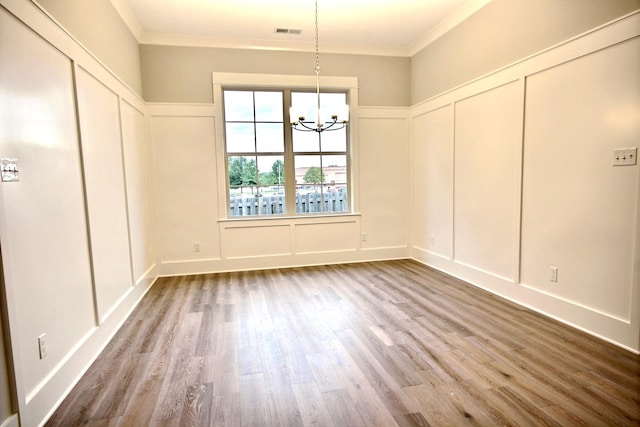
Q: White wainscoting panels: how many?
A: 10